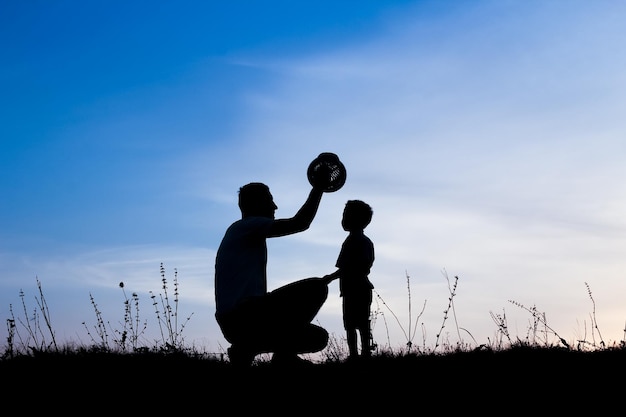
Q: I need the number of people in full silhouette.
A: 2